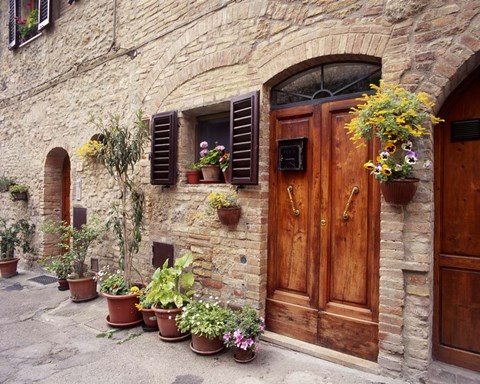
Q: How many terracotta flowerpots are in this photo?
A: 13